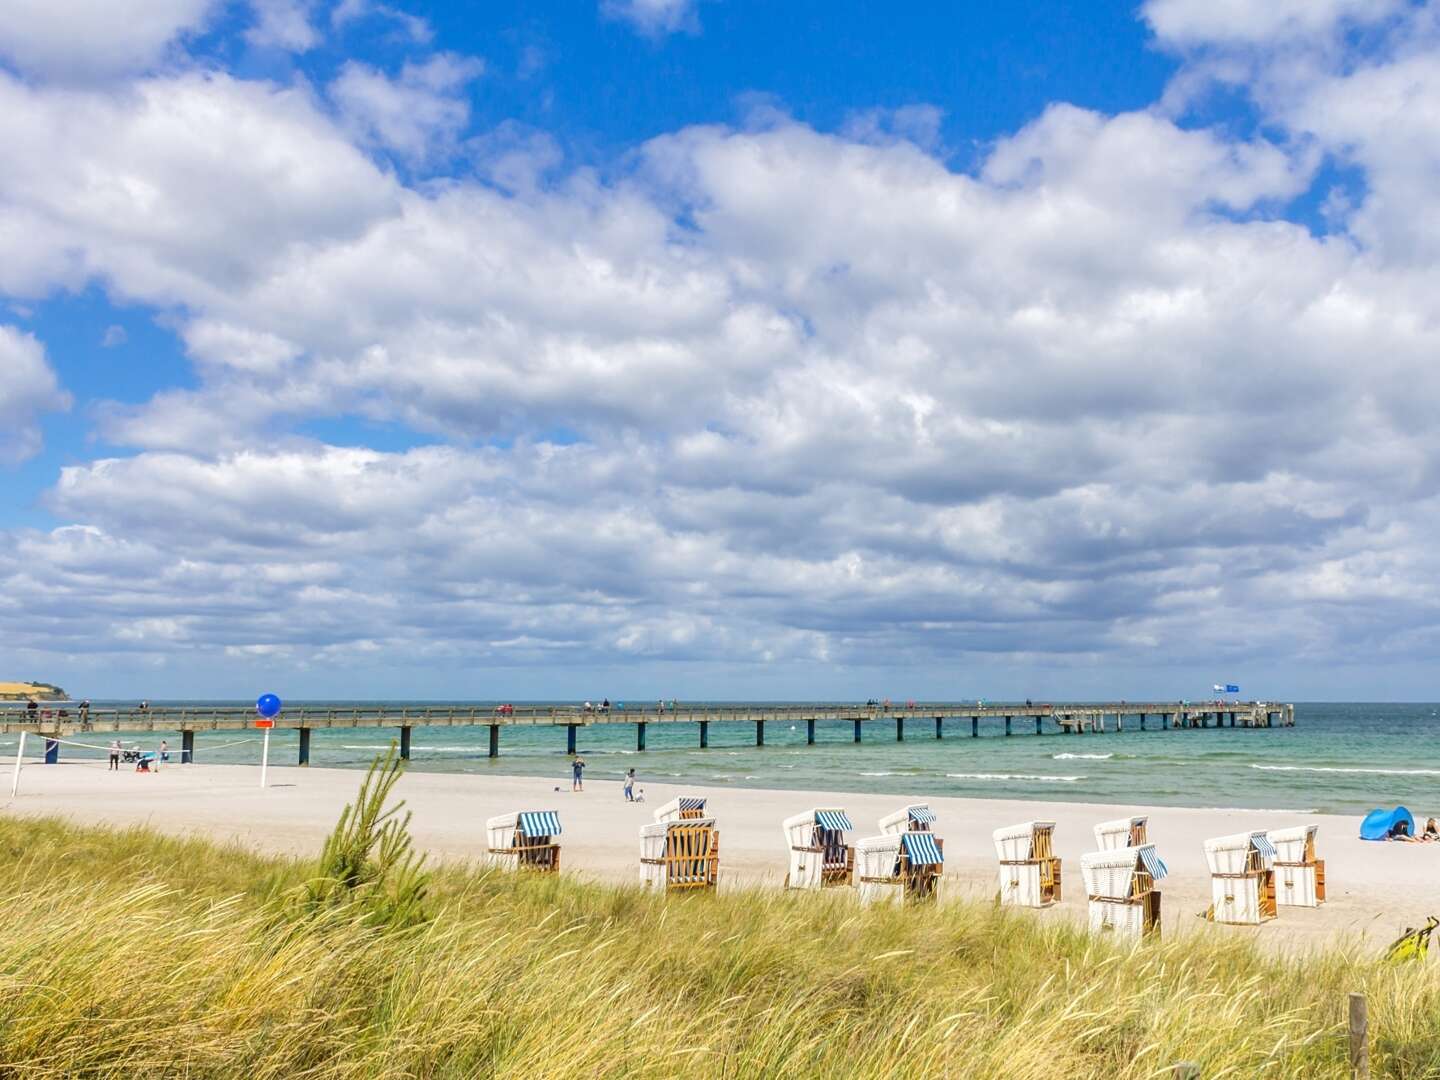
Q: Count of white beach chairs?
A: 11